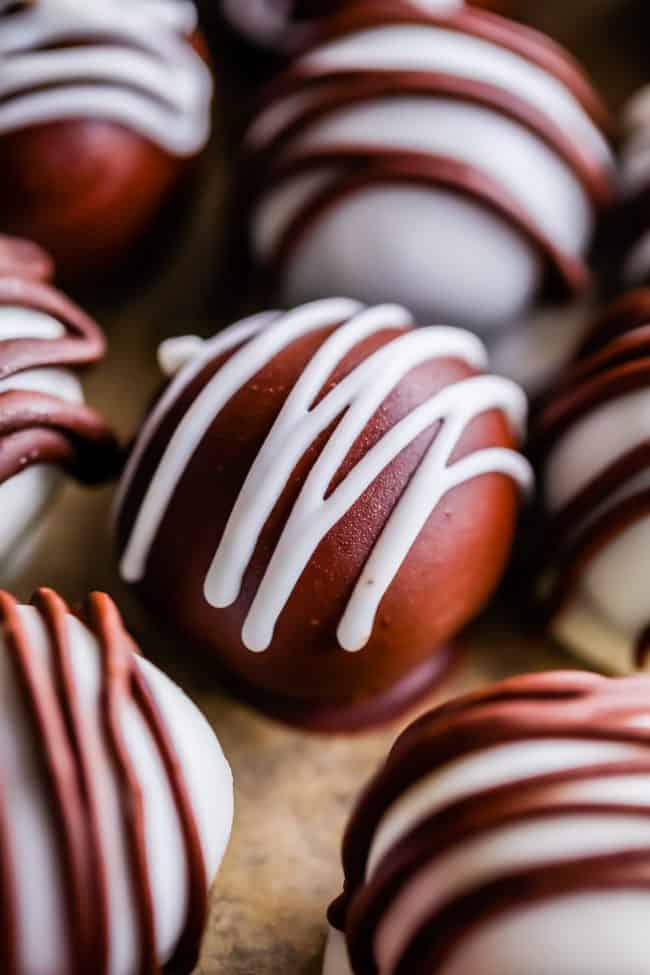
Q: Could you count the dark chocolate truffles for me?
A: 2